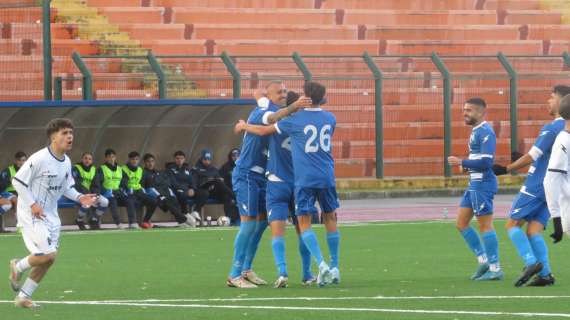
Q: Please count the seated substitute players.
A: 8